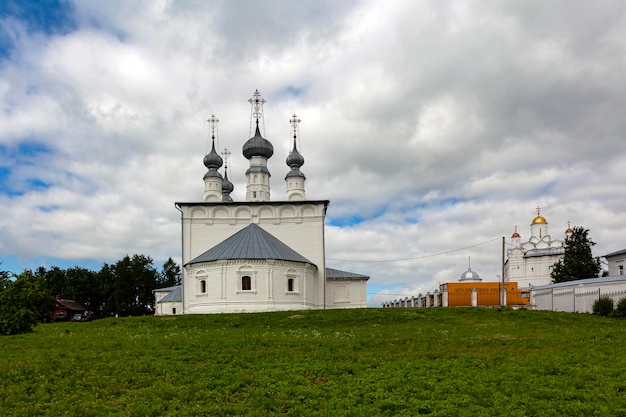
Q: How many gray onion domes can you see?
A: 4